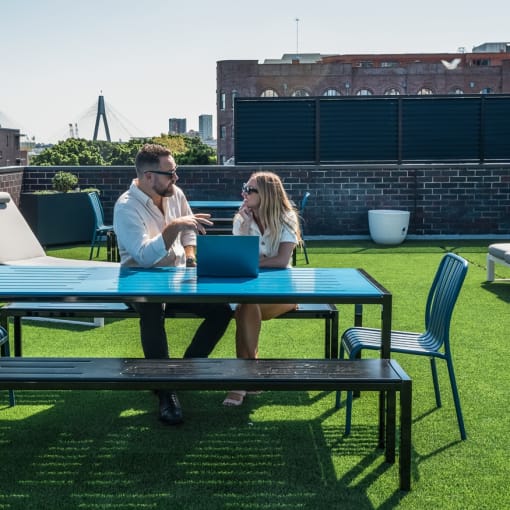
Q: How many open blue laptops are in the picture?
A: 1